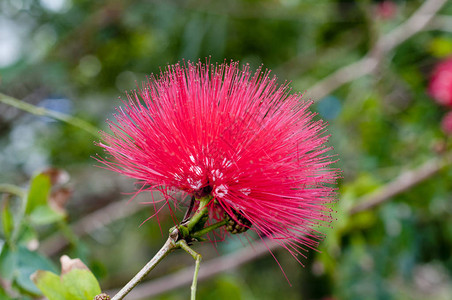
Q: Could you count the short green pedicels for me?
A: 2